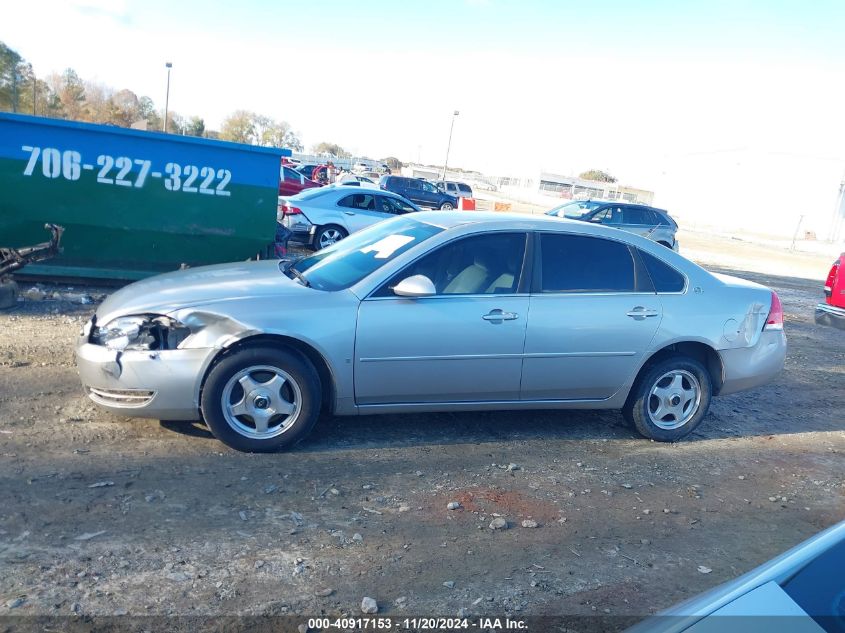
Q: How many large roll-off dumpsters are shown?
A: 1